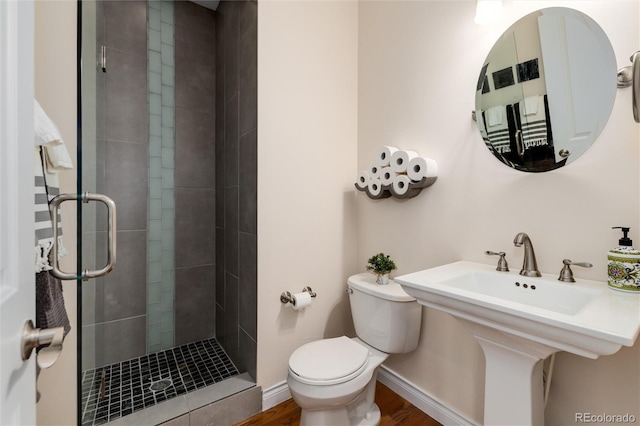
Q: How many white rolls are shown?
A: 9